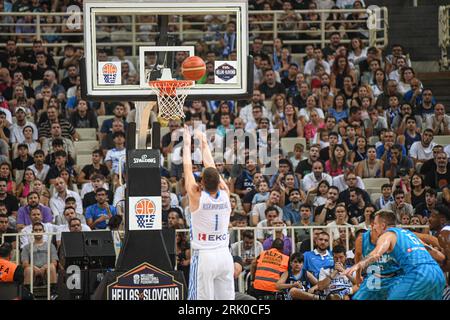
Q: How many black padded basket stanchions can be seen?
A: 1